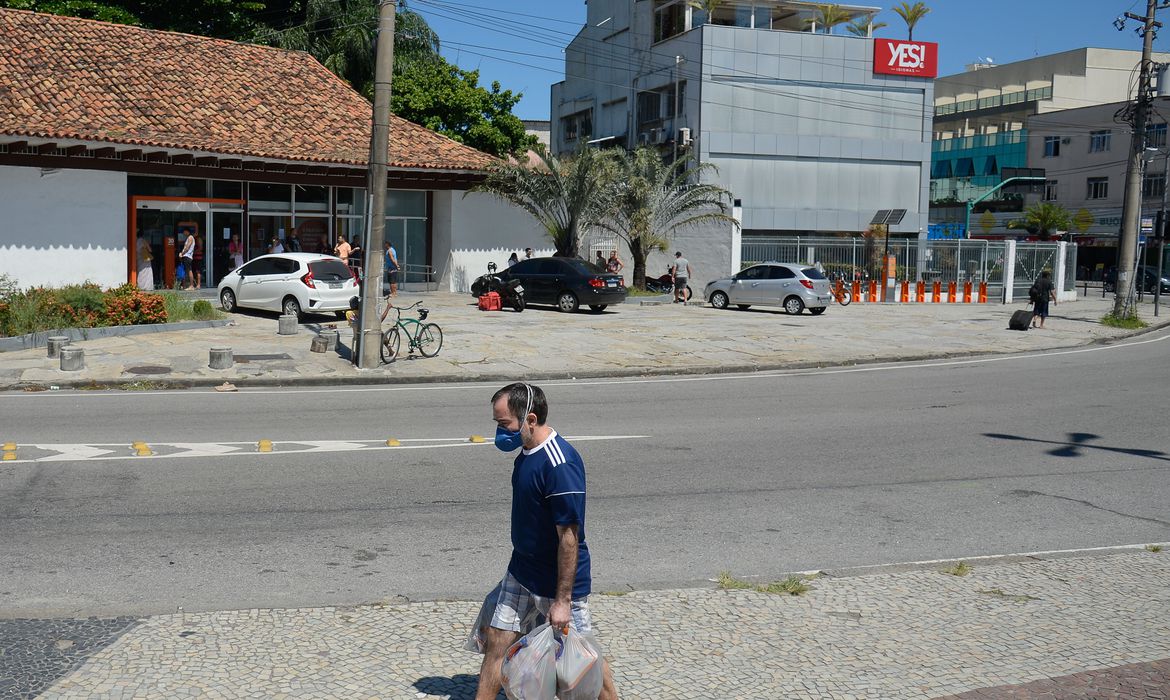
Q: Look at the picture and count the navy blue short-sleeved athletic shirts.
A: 1